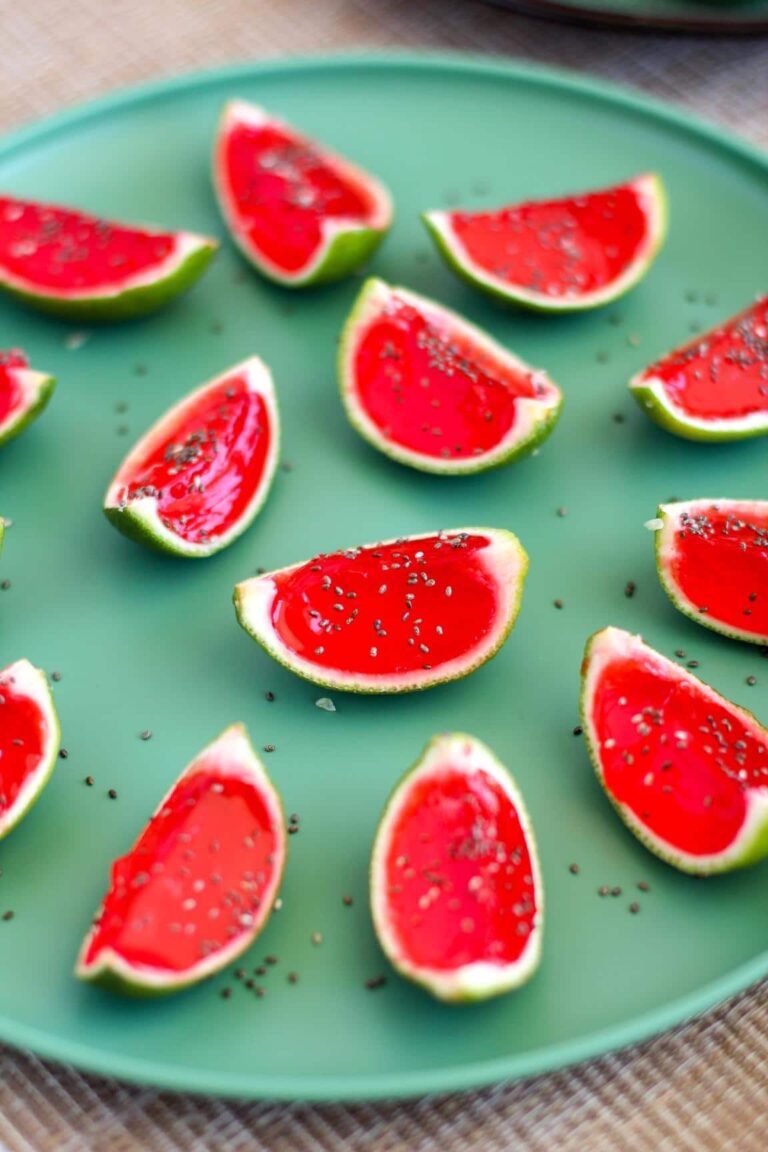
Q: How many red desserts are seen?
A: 13